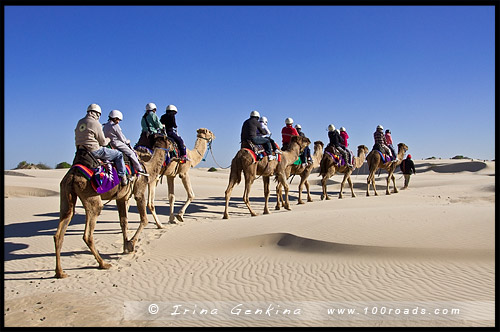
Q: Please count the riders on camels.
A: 12